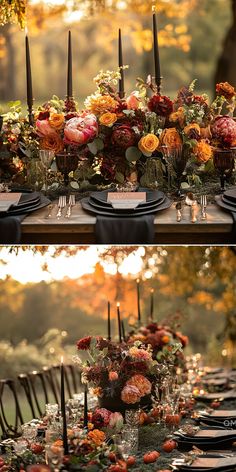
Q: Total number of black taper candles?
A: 11